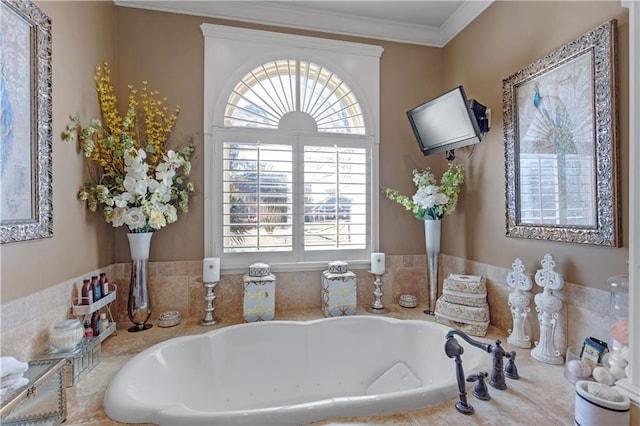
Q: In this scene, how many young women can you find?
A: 0